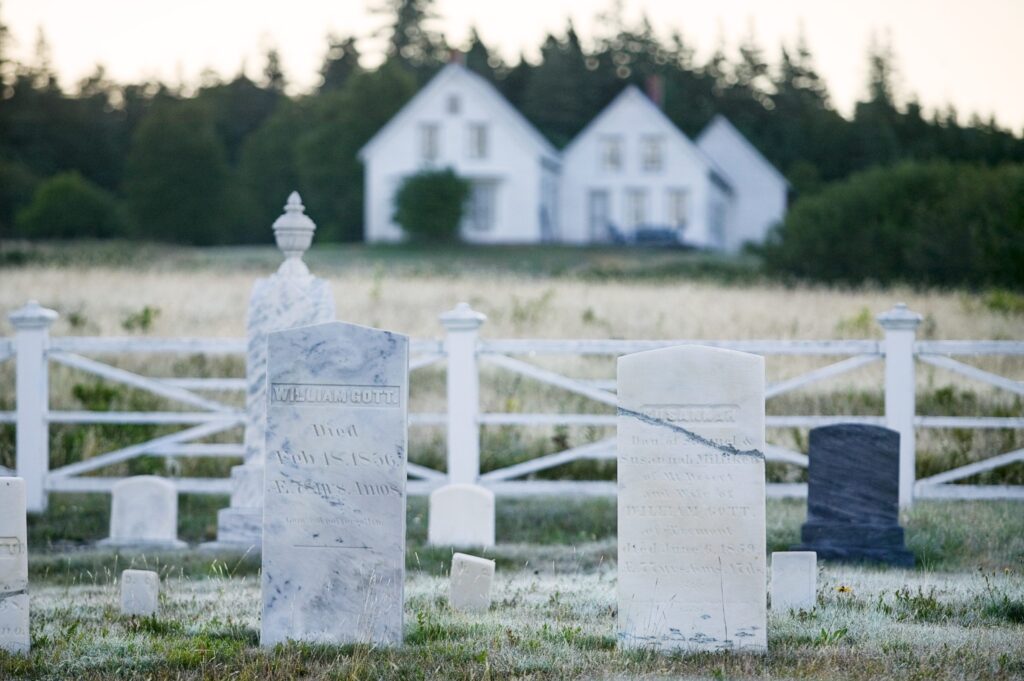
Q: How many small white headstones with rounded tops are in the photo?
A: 2